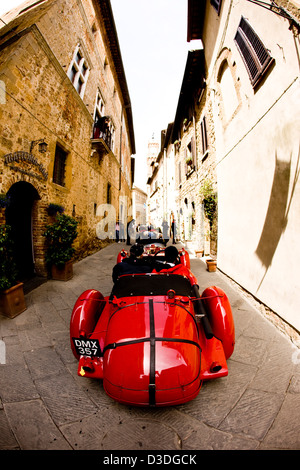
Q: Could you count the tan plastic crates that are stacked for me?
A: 0